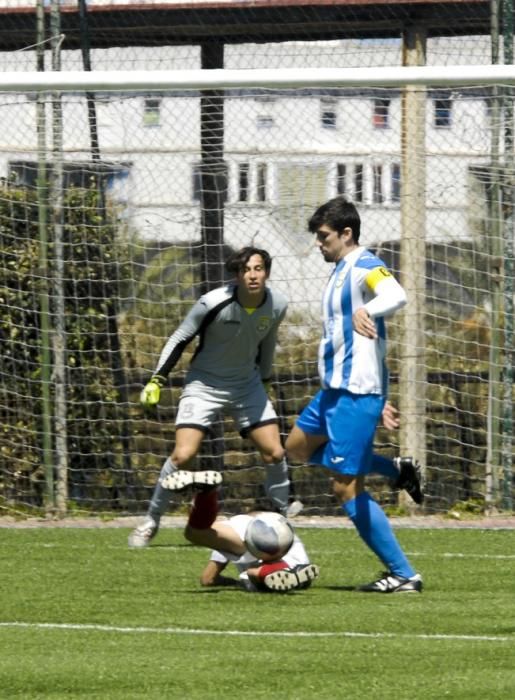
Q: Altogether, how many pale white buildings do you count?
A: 1